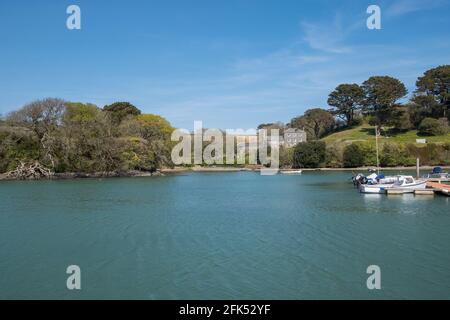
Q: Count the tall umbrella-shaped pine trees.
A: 3